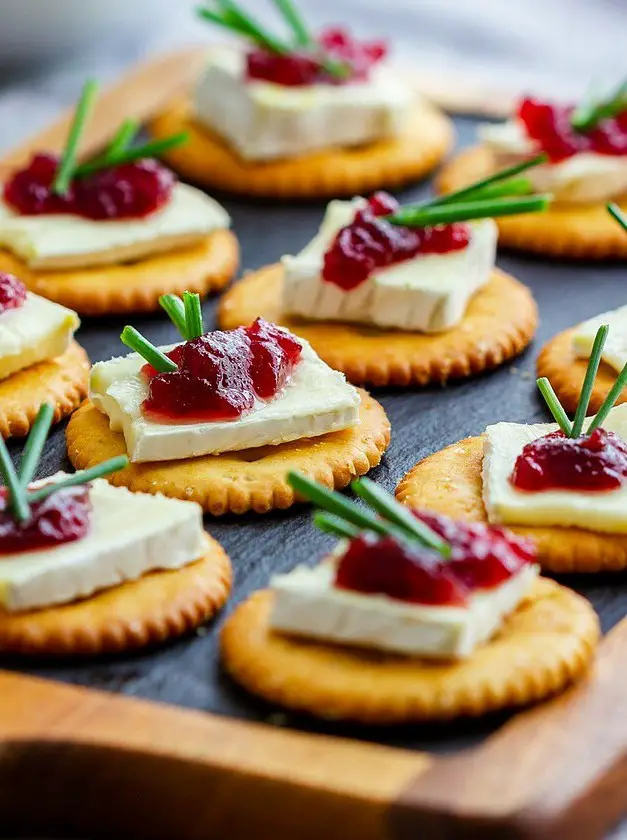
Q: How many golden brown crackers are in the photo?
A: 10